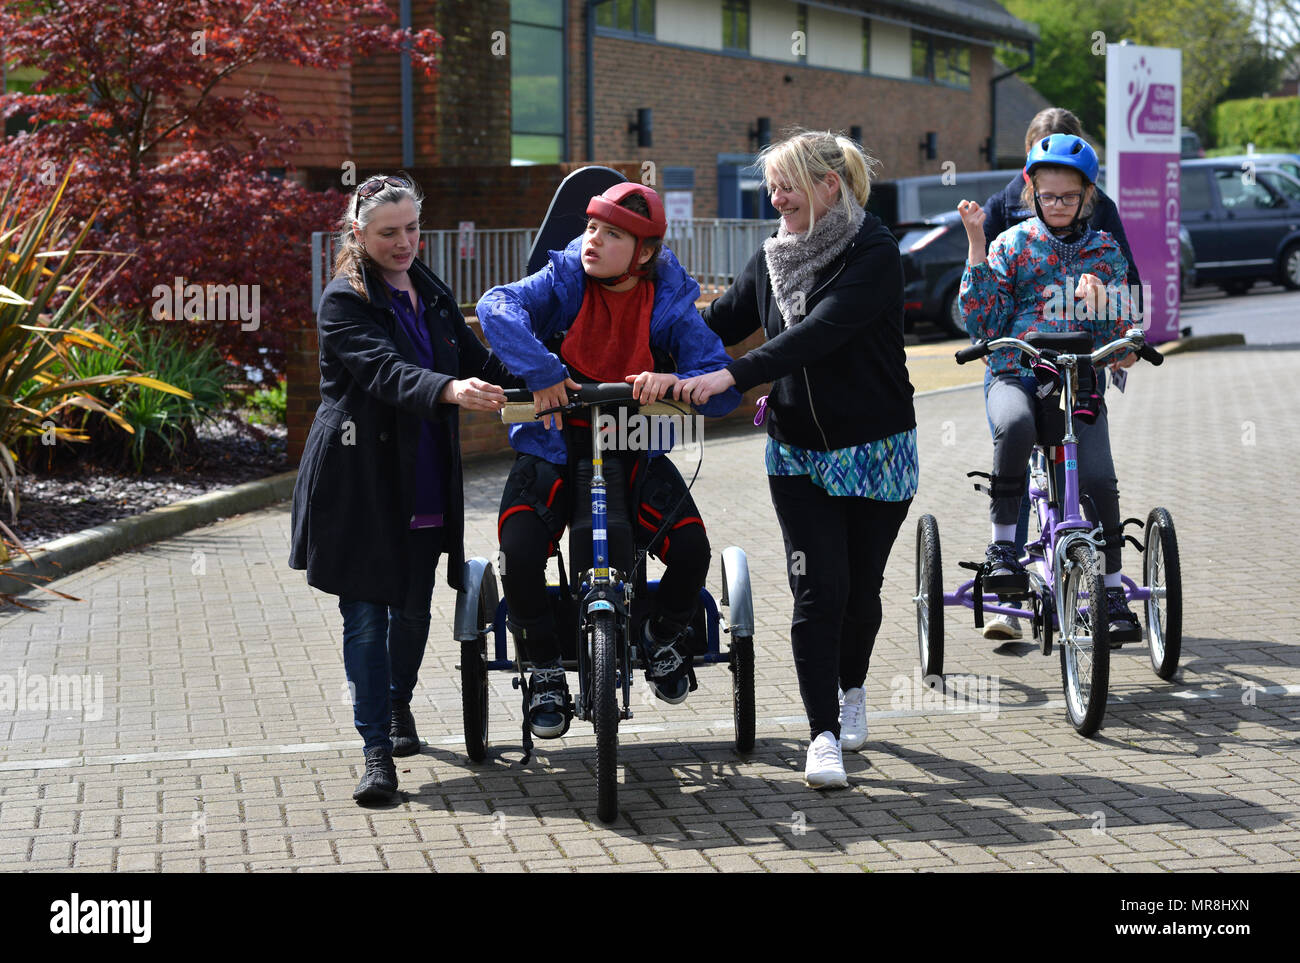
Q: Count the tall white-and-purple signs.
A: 1